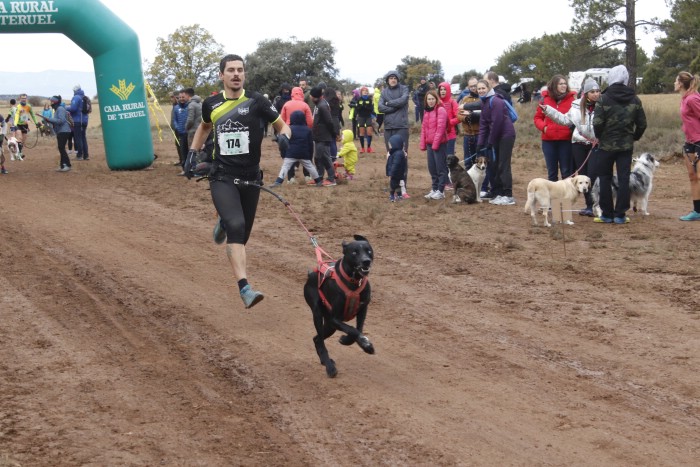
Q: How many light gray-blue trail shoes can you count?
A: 2